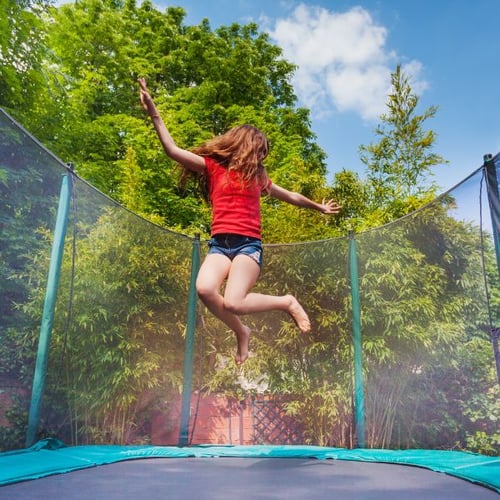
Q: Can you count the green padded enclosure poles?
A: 4